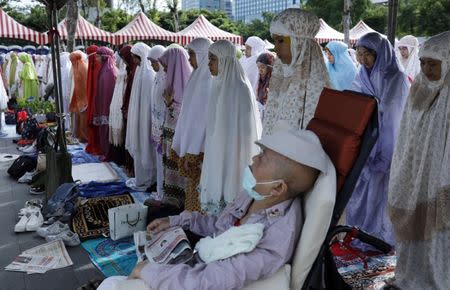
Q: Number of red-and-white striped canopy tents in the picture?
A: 6